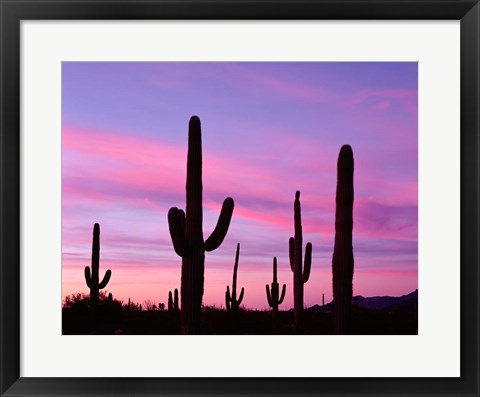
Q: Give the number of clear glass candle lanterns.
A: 0